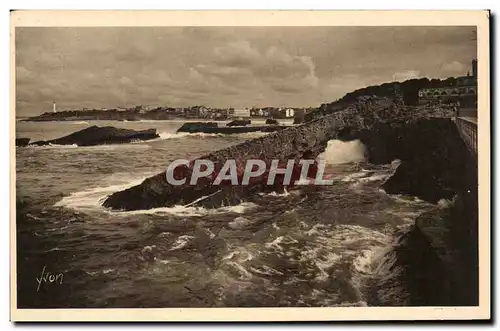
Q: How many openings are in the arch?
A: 1